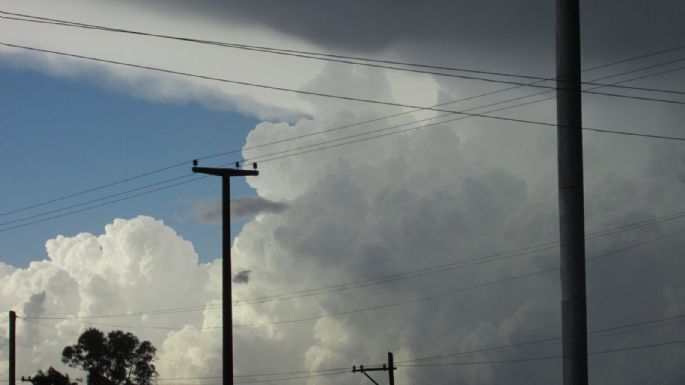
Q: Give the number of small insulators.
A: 6